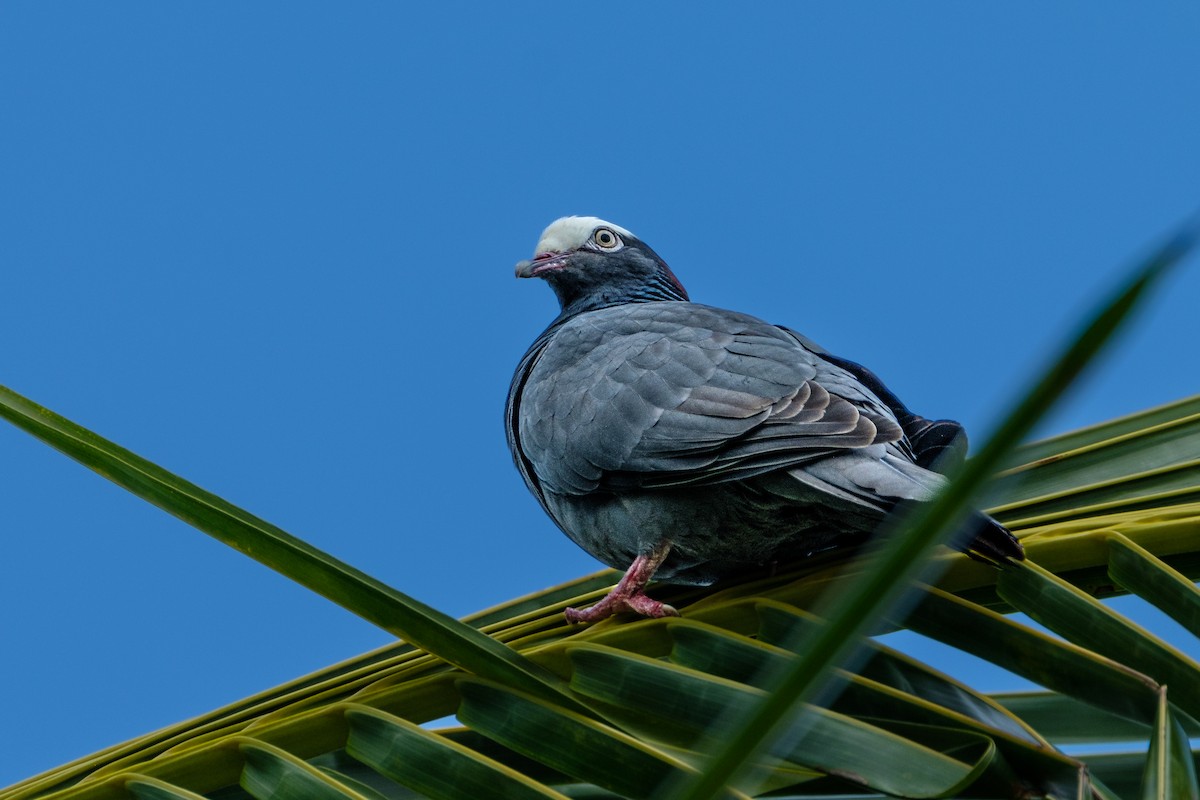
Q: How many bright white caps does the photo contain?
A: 1